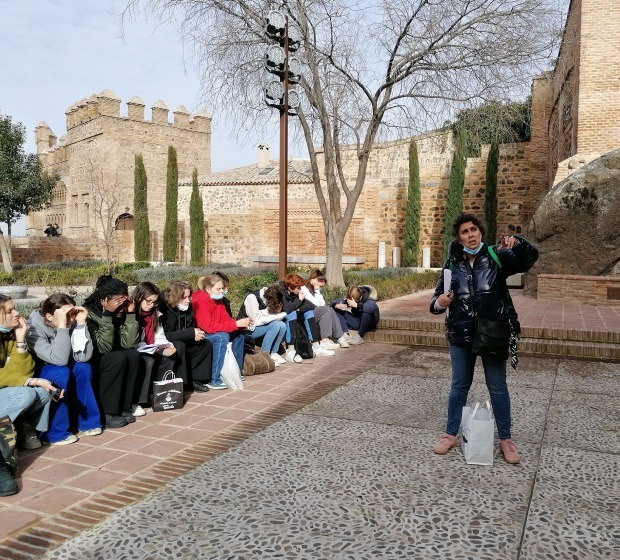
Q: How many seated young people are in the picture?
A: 11